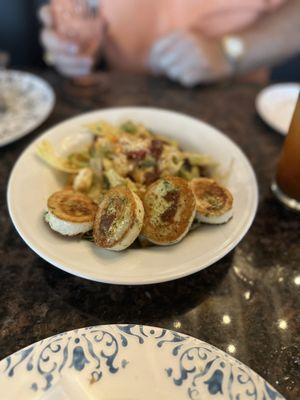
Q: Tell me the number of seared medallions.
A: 4